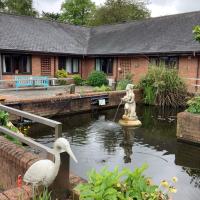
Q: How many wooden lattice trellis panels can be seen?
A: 2